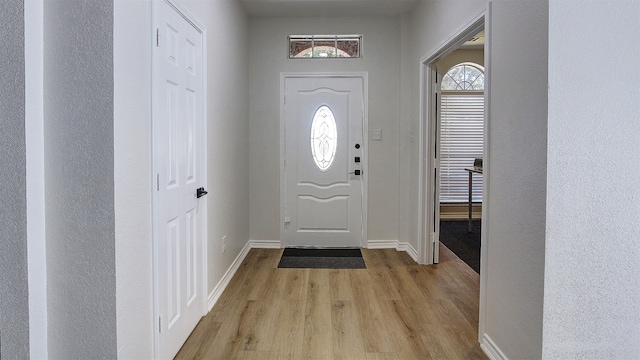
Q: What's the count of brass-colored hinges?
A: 0